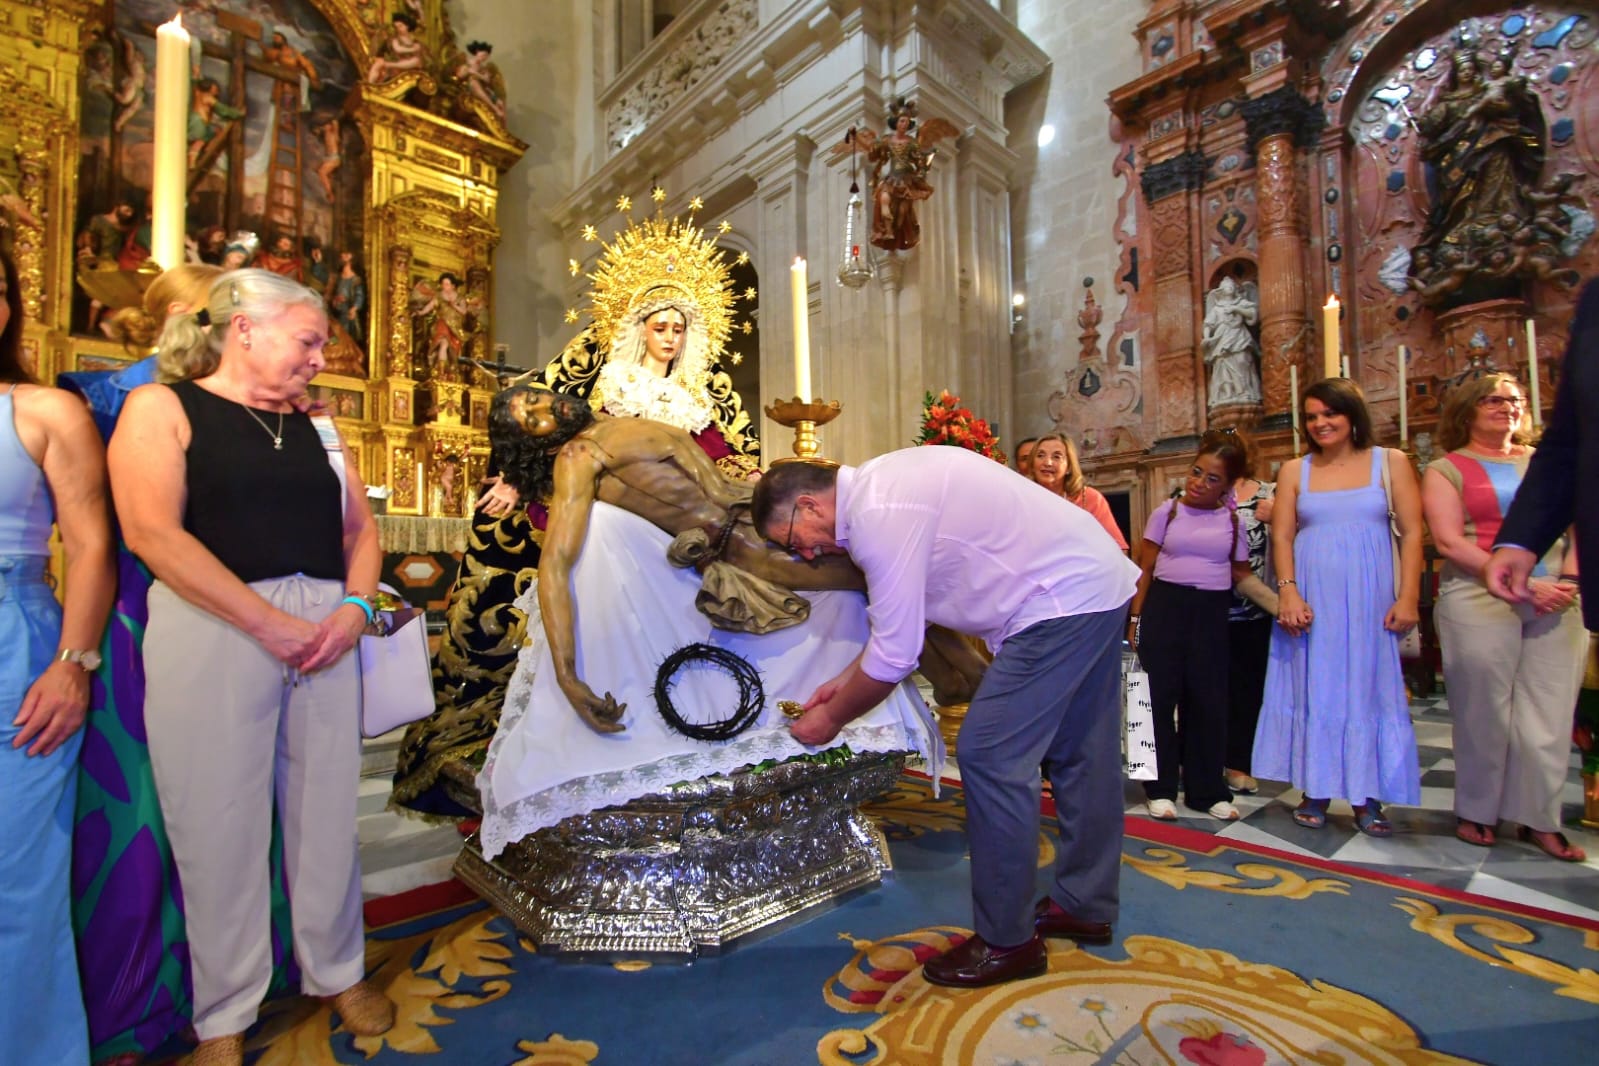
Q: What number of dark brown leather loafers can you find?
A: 2